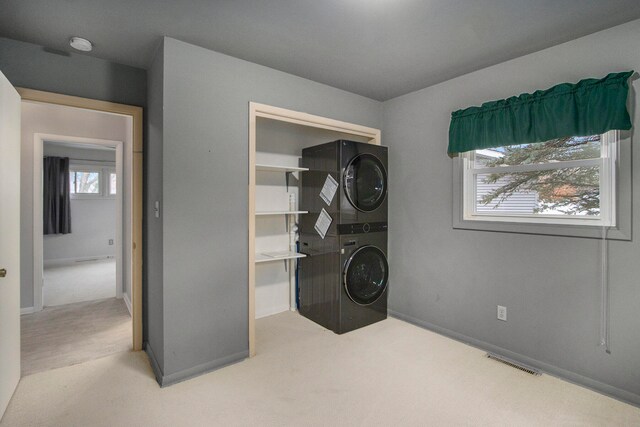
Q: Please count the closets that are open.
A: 1